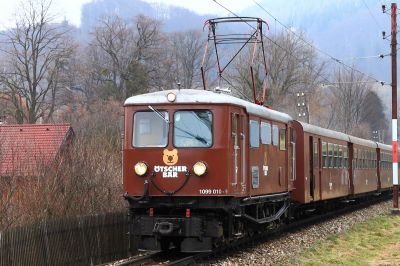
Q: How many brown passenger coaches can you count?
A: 3